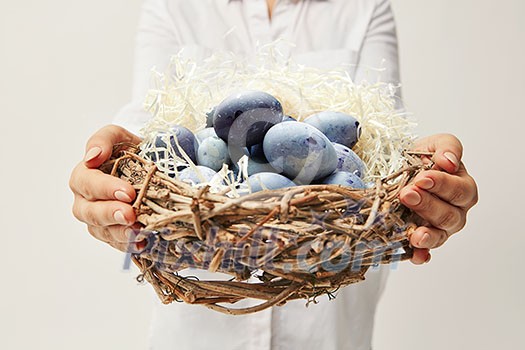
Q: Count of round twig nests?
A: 1